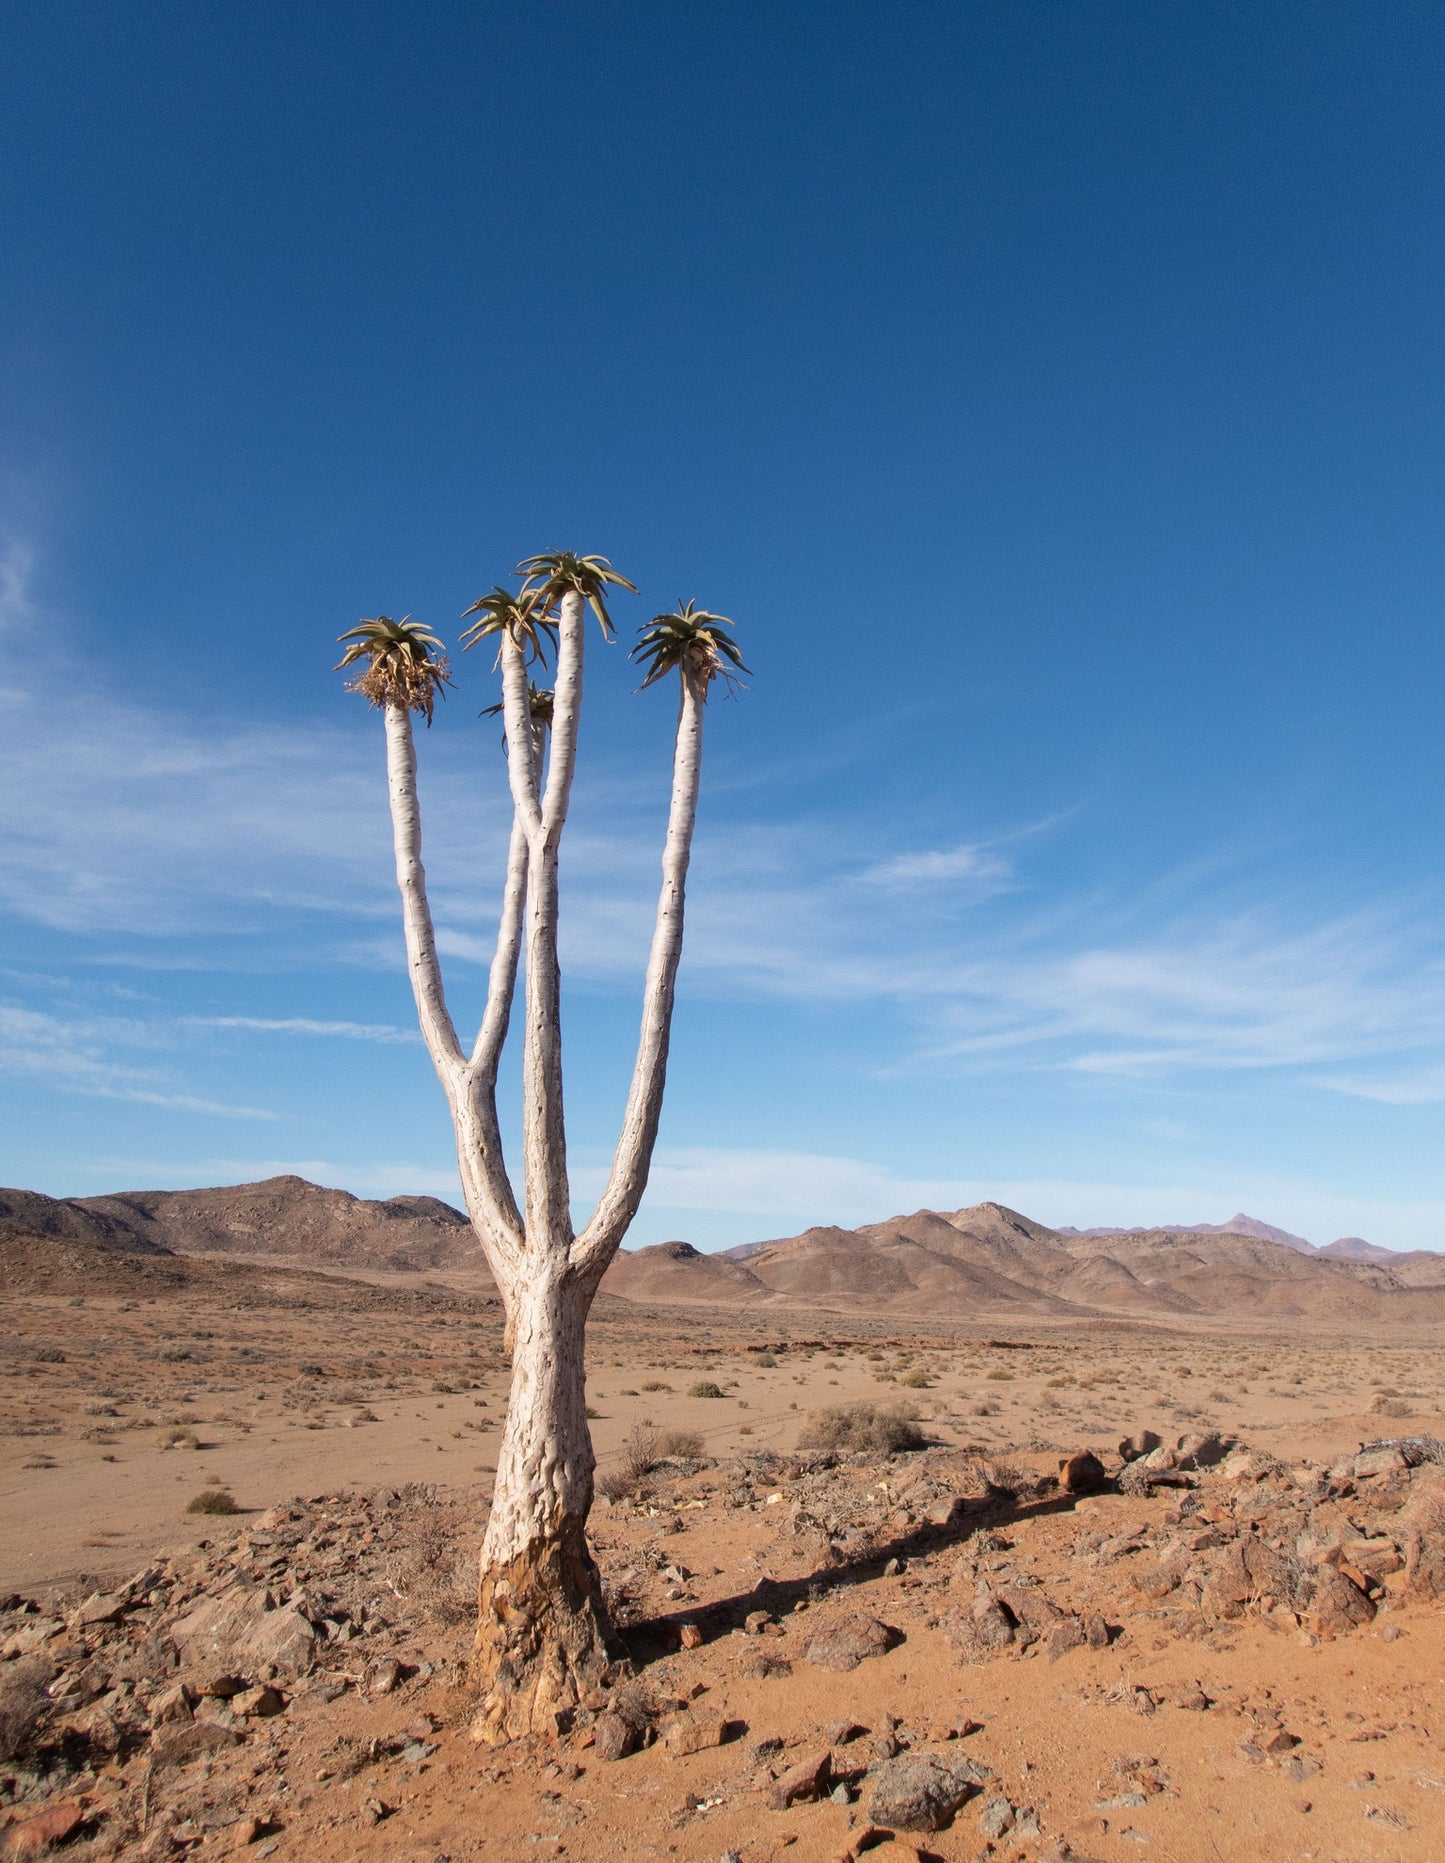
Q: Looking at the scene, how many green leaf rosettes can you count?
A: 5